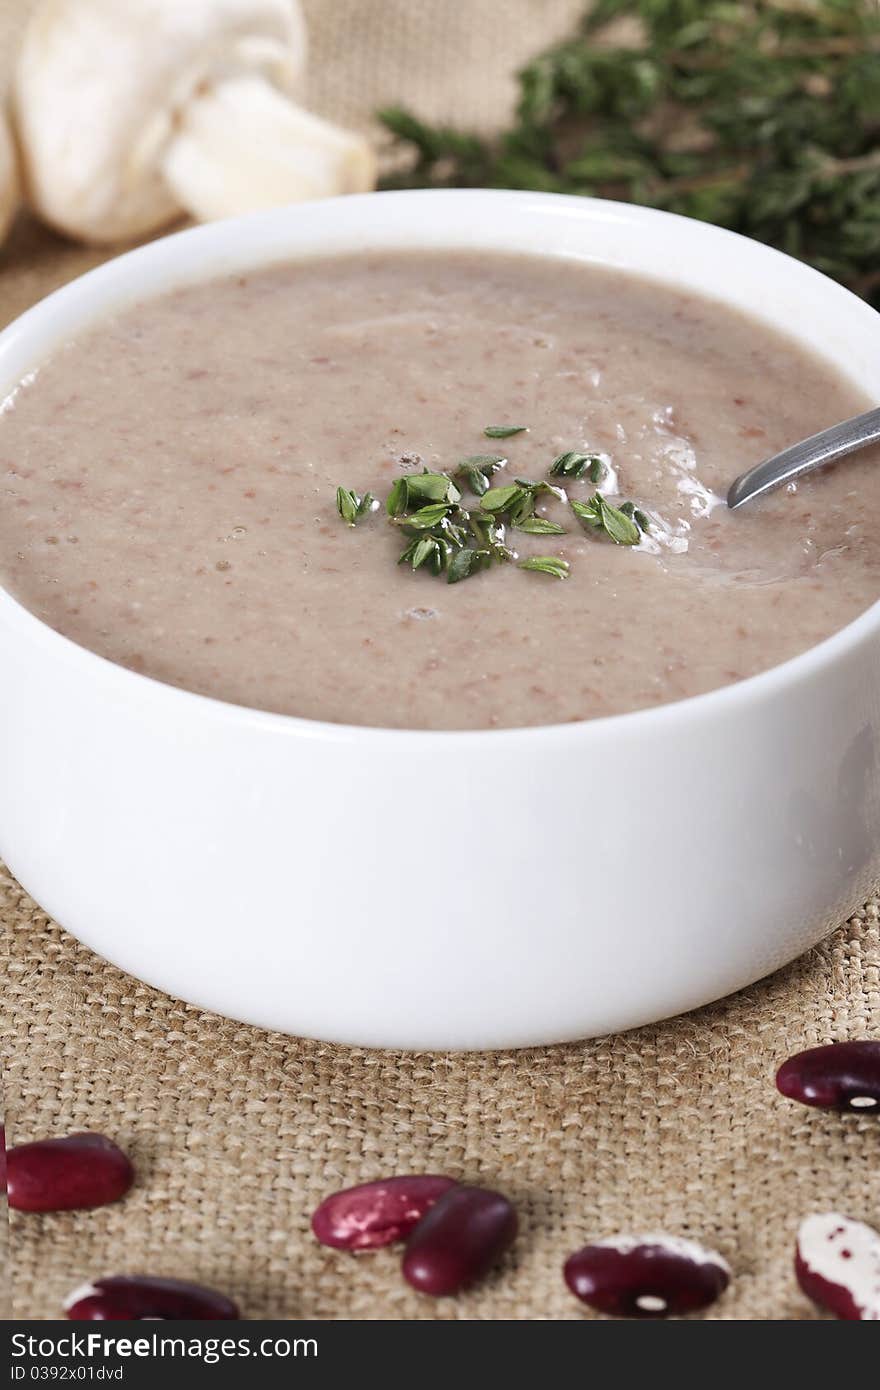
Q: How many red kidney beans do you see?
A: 7